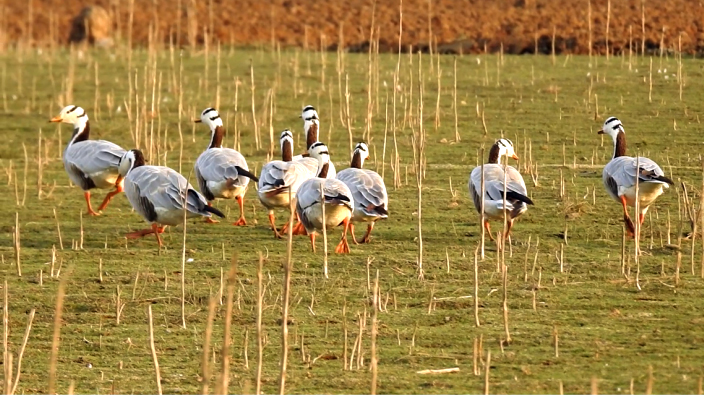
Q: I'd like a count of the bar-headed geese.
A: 9